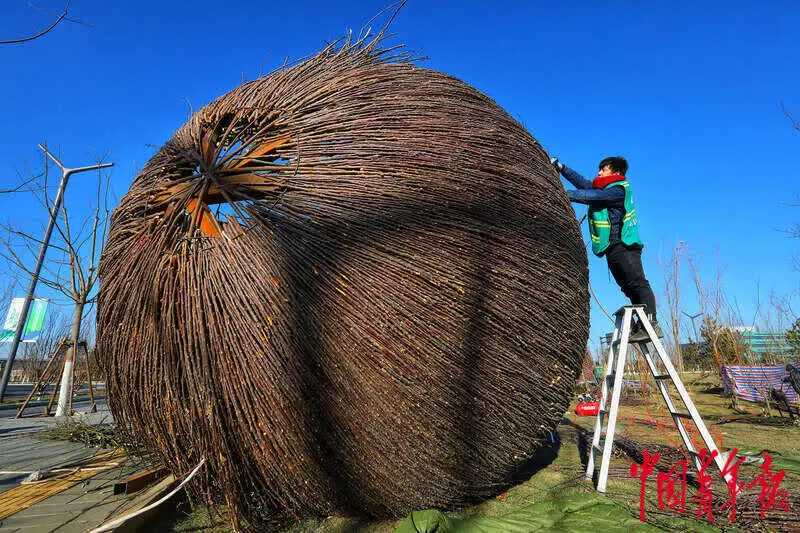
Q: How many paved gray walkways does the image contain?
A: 1